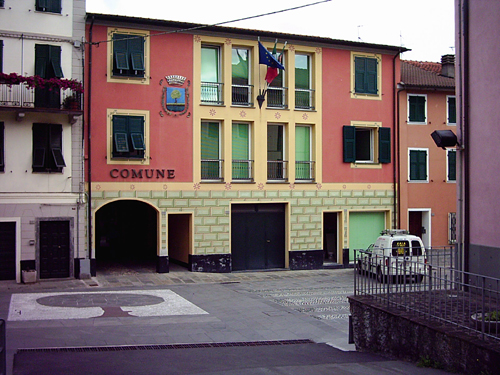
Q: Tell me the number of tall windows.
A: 8